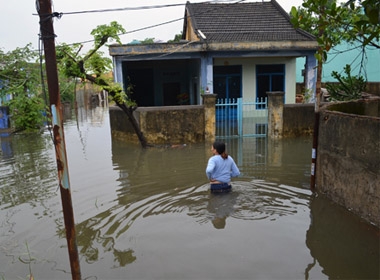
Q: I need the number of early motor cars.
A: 0